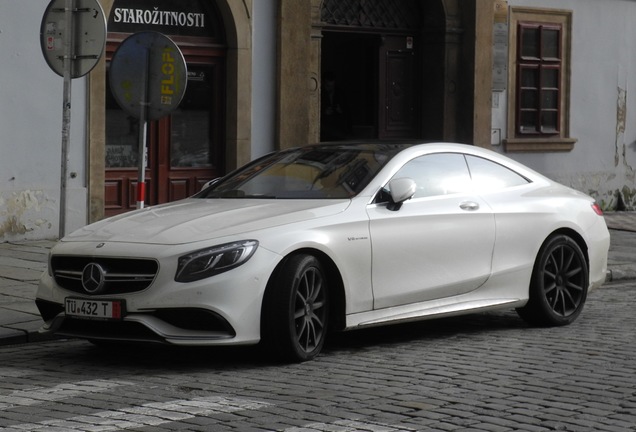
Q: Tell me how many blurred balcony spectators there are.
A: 0